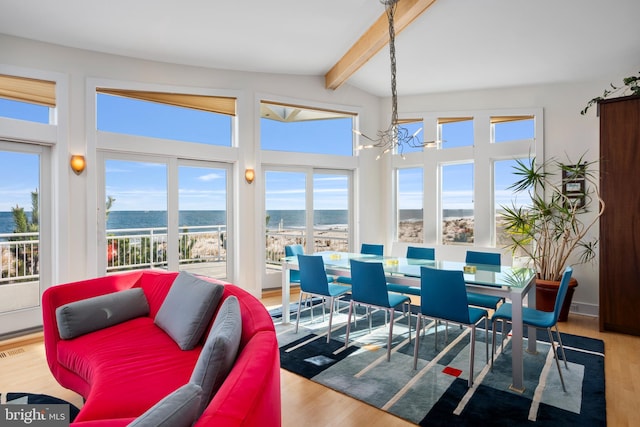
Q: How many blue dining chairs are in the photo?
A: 8